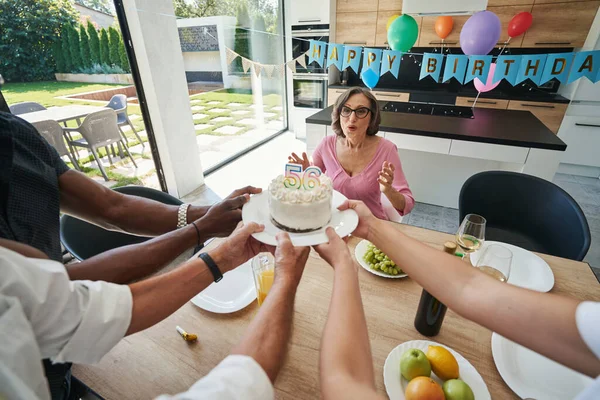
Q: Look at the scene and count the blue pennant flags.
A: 12